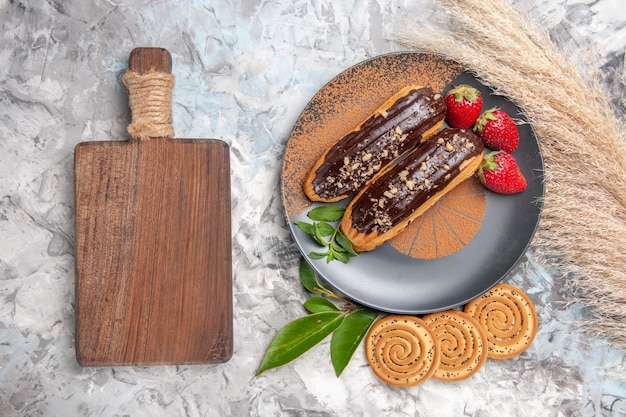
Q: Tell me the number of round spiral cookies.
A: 3